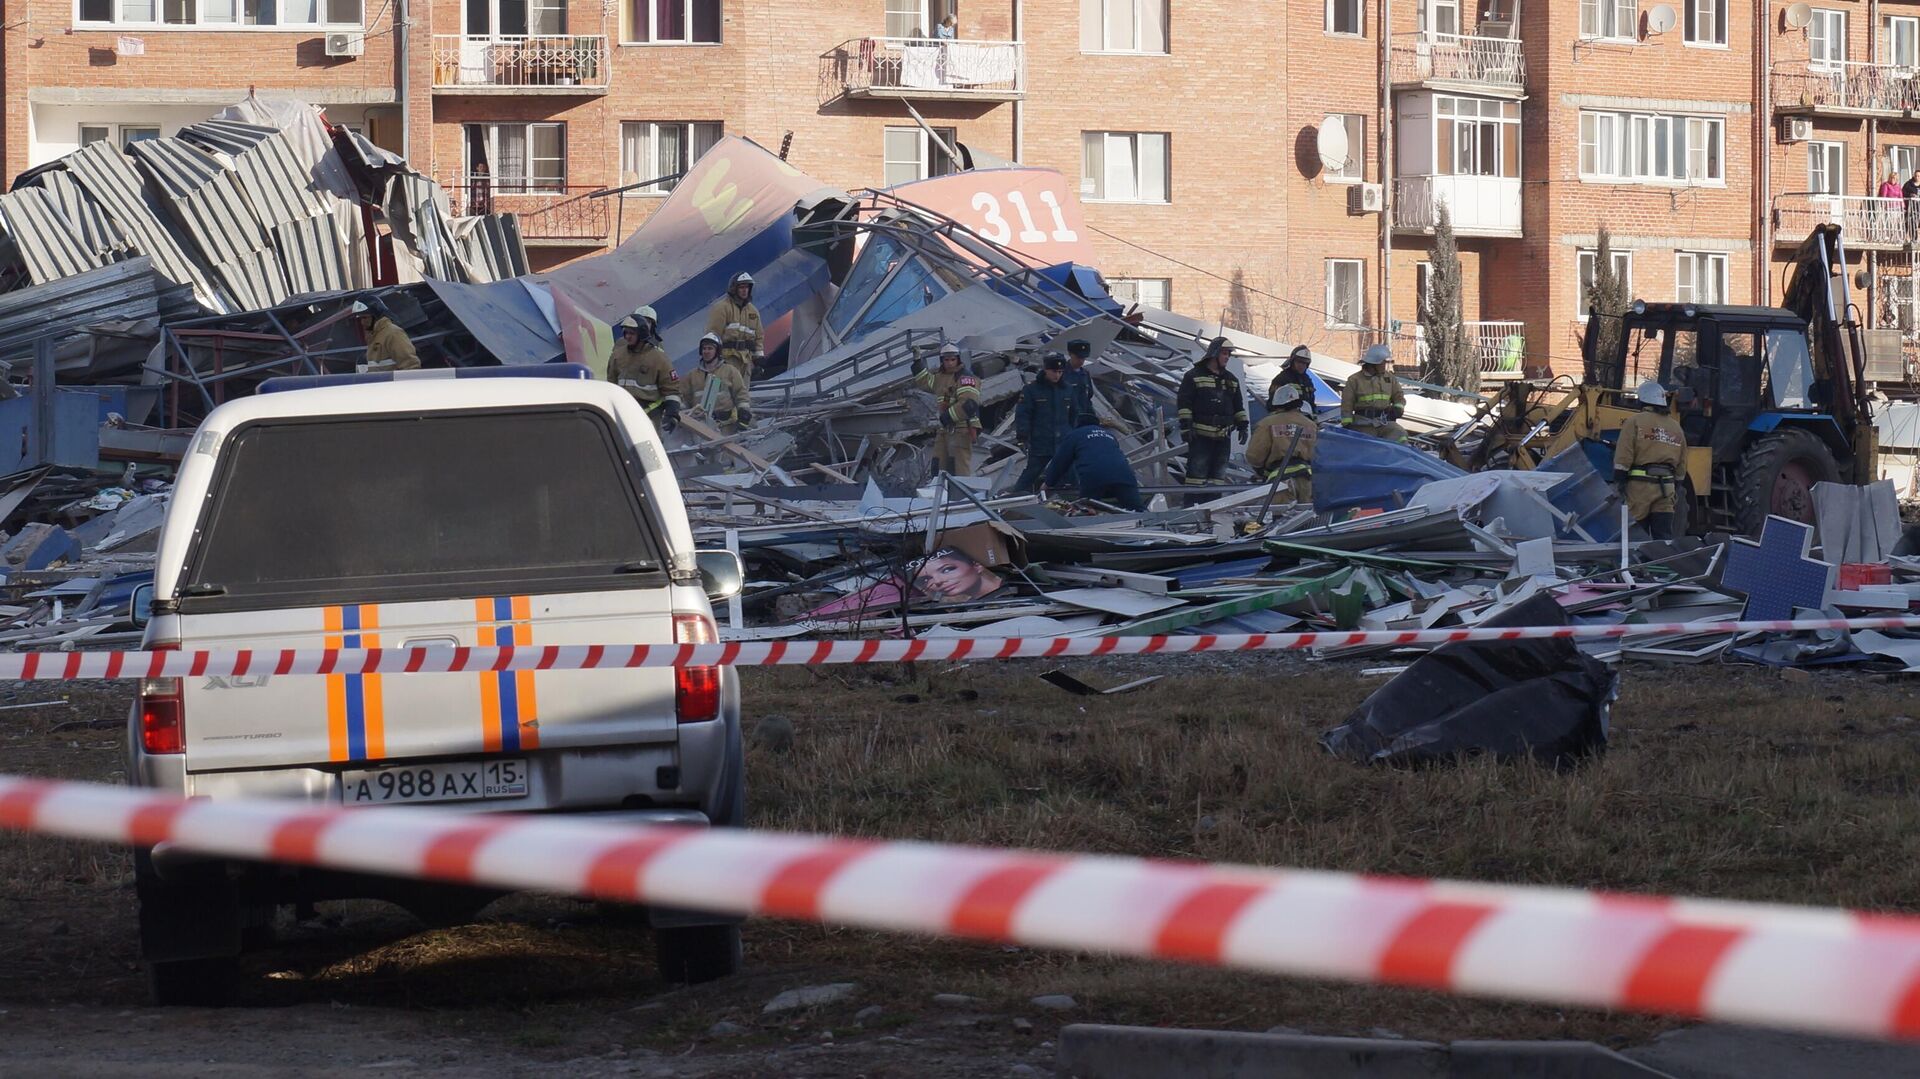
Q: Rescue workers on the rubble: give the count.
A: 14